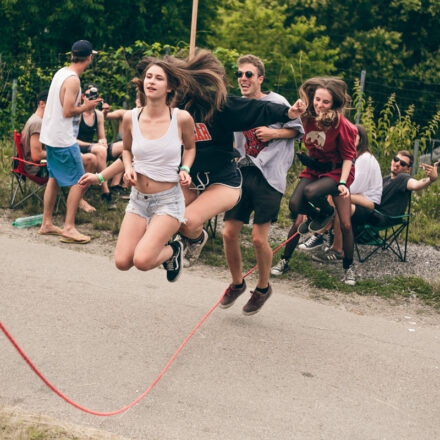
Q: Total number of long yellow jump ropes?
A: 0